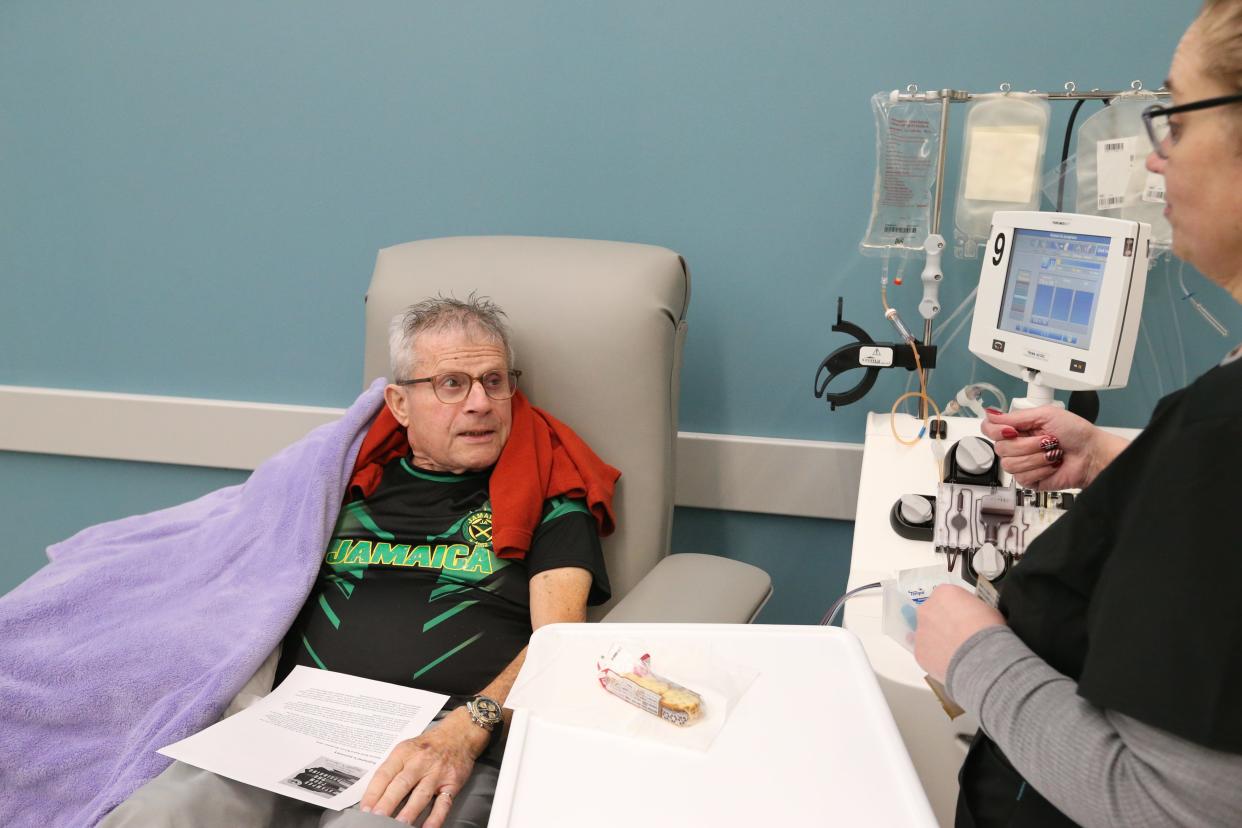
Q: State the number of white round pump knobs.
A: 3